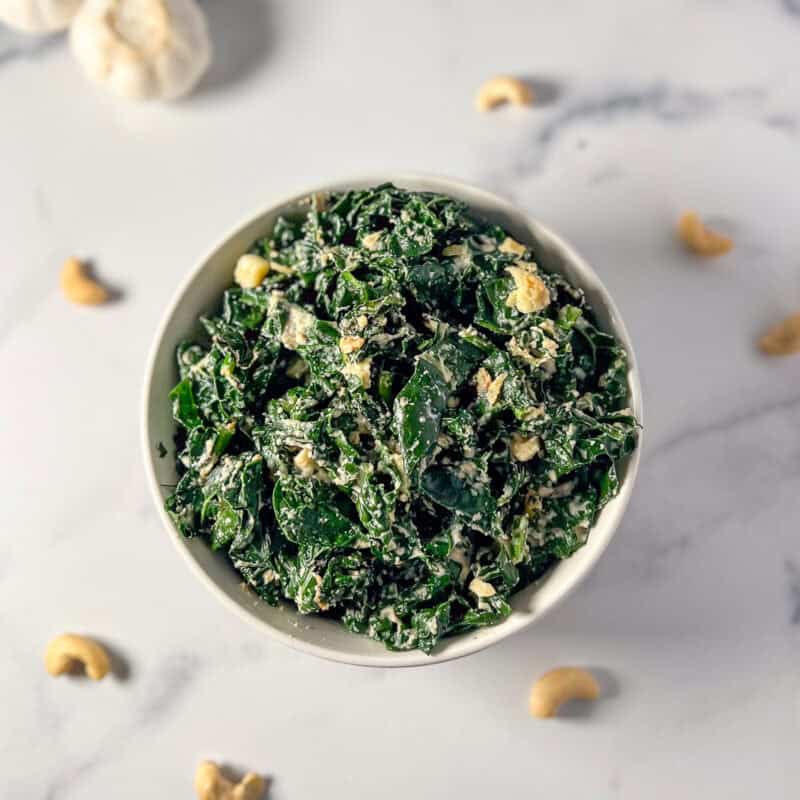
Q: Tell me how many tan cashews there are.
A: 7